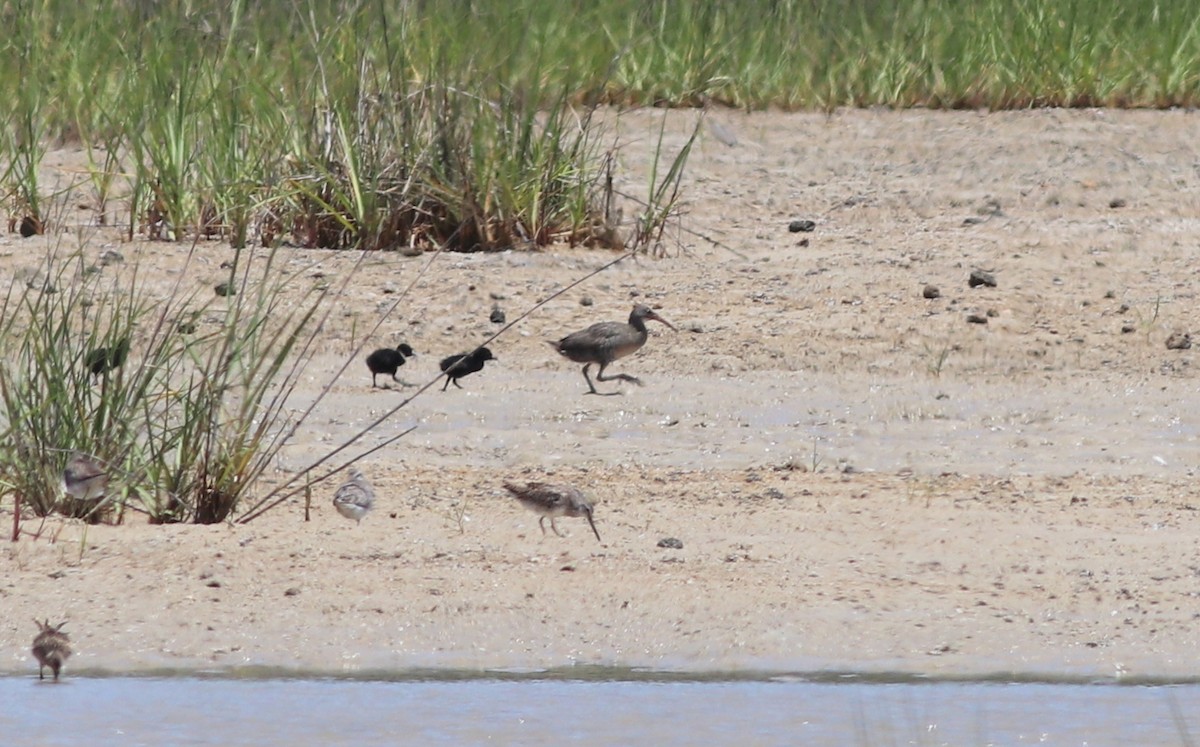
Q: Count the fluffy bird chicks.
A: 3